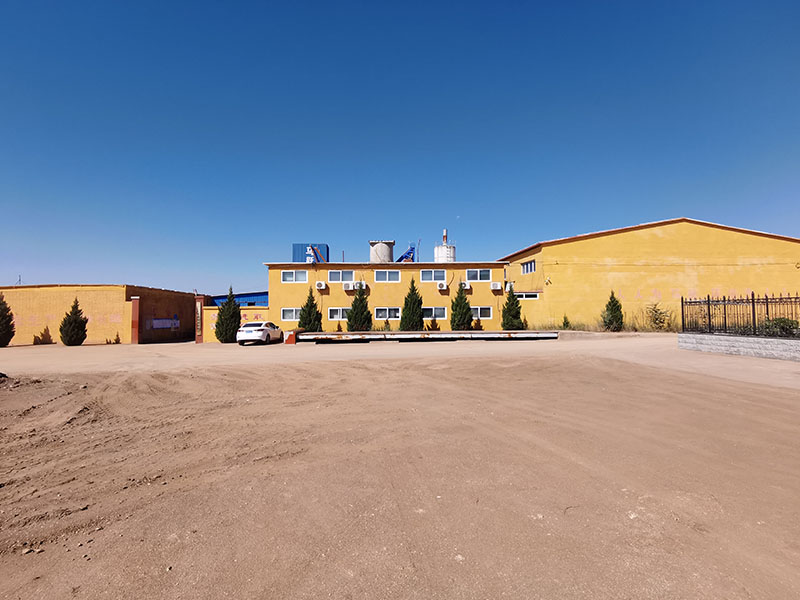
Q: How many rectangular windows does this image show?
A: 12